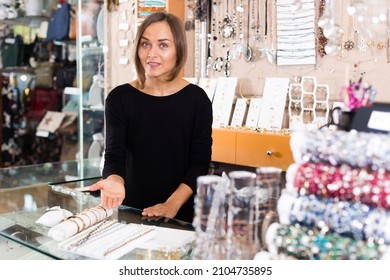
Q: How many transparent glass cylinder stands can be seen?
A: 3